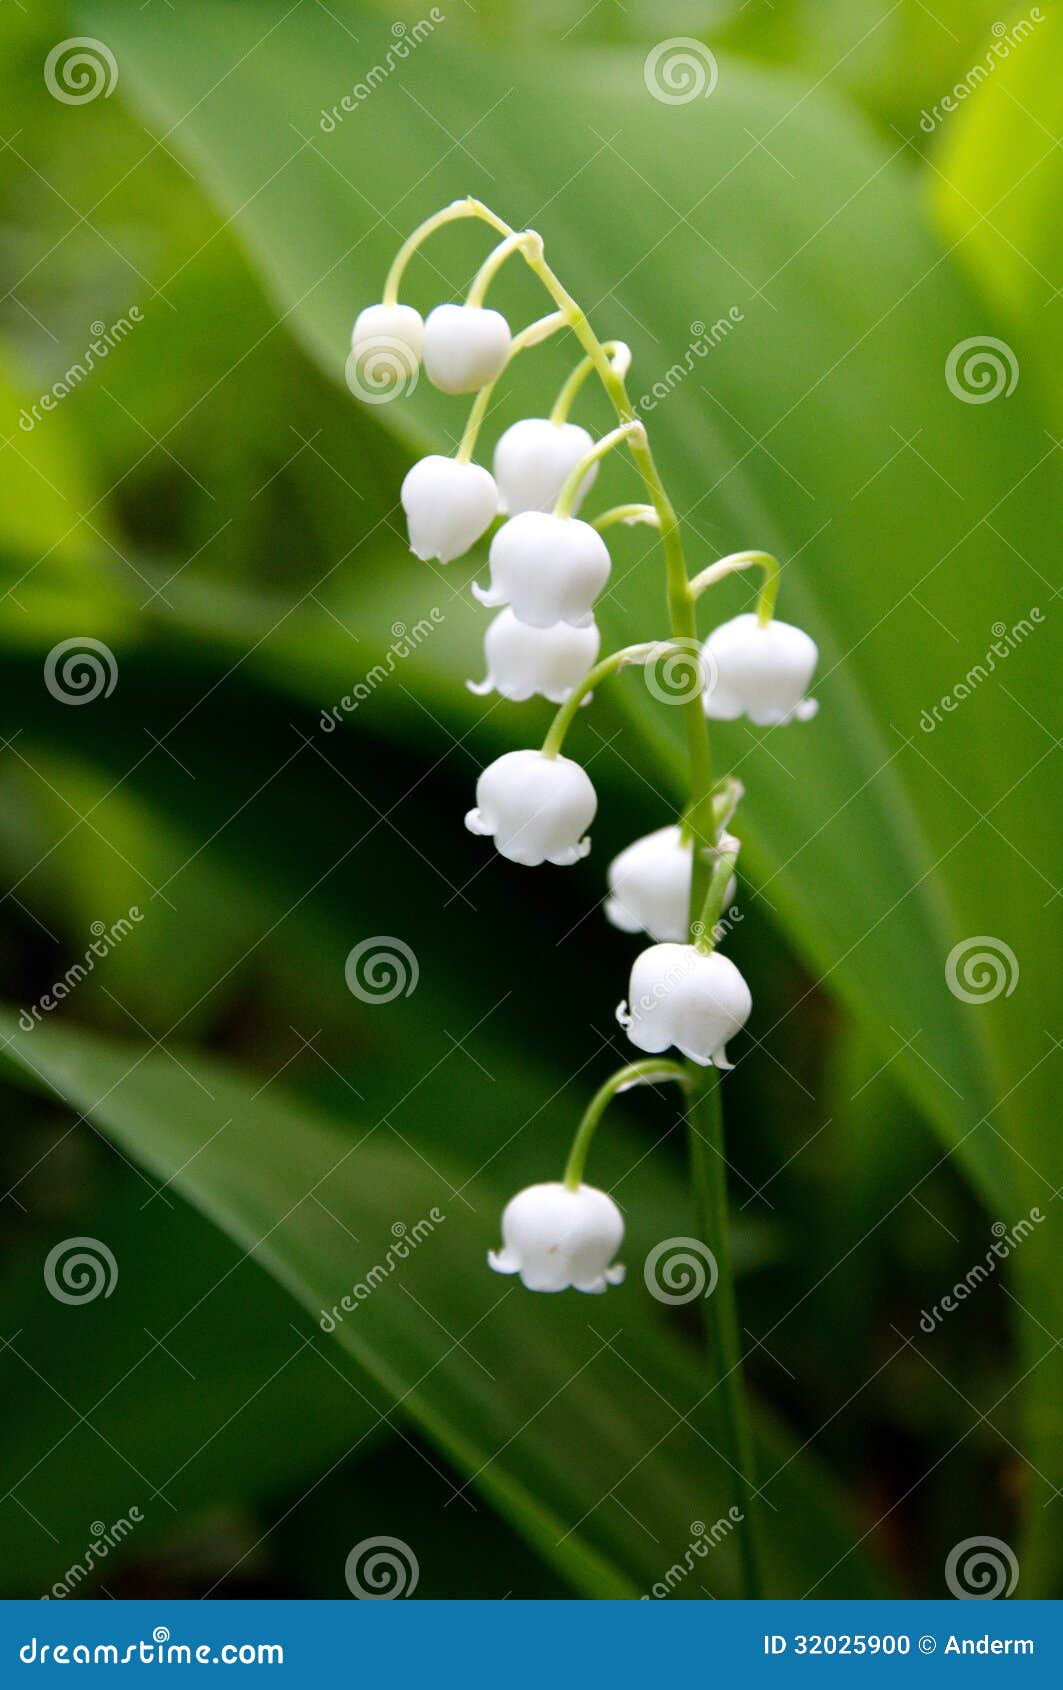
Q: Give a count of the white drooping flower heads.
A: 11